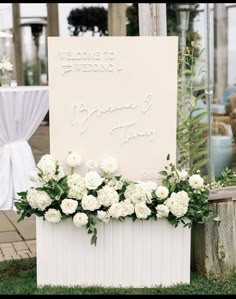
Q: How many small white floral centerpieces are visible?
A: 1